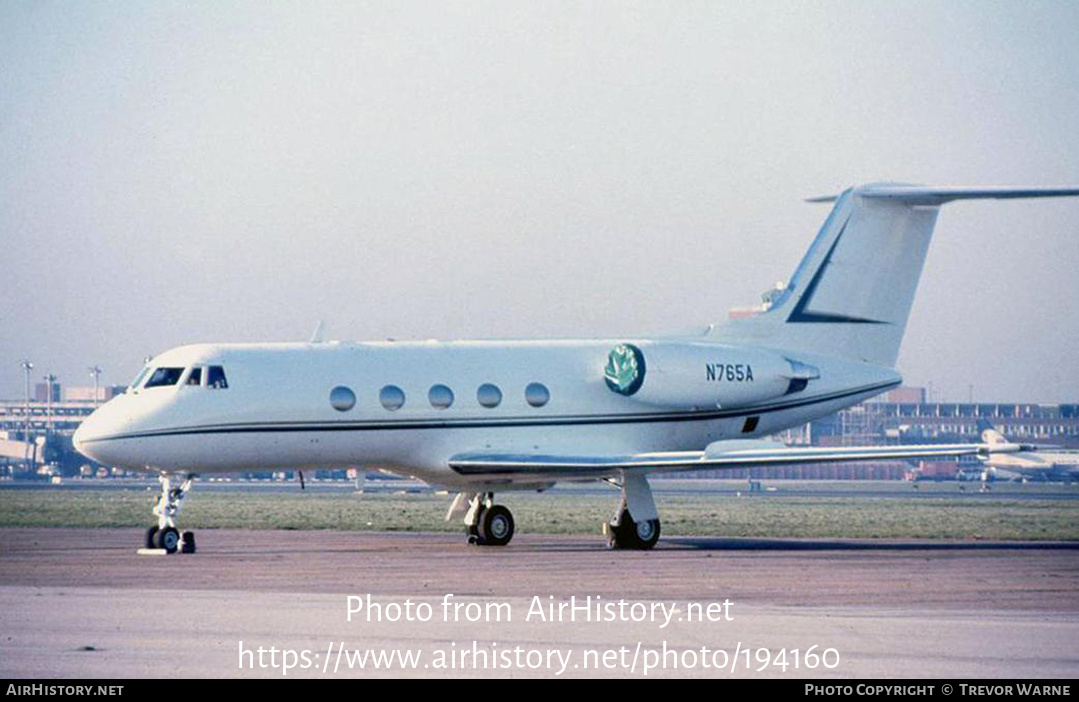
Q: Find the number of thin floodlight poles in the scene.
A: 3